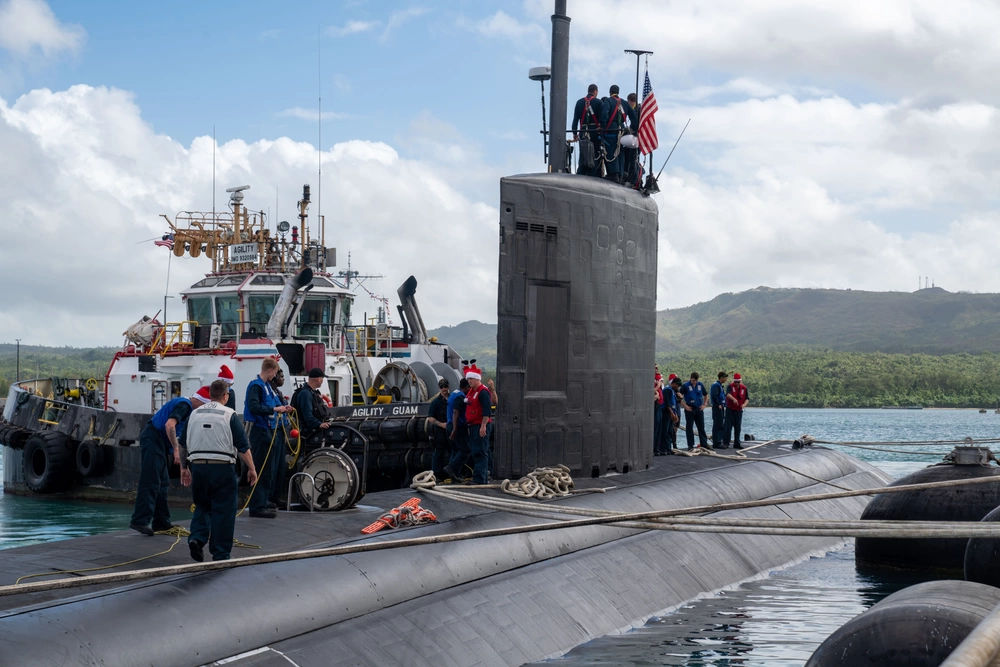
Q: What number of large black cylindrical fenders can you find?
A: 3